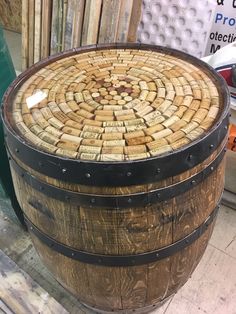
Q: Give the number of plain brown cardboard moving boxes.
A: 0